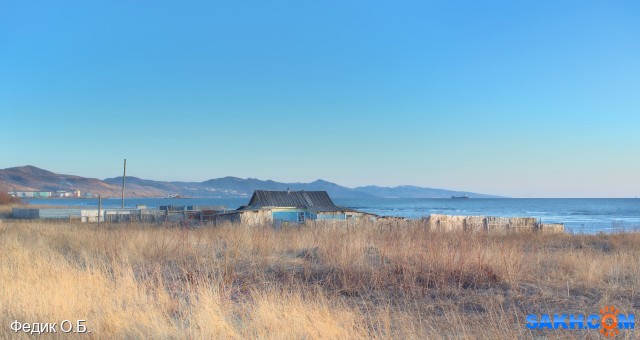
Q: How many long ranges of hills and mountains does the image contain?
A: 1